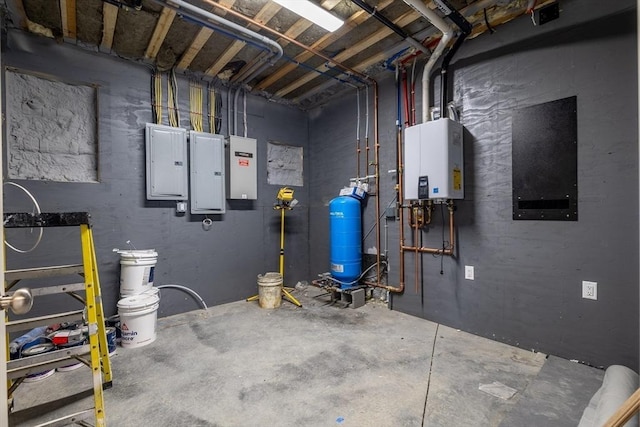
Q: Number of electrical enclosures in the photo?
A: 3